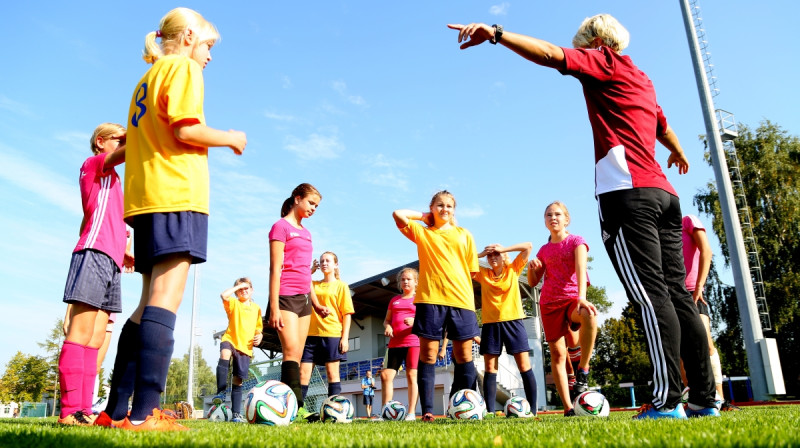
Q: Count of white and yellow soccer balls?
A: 0